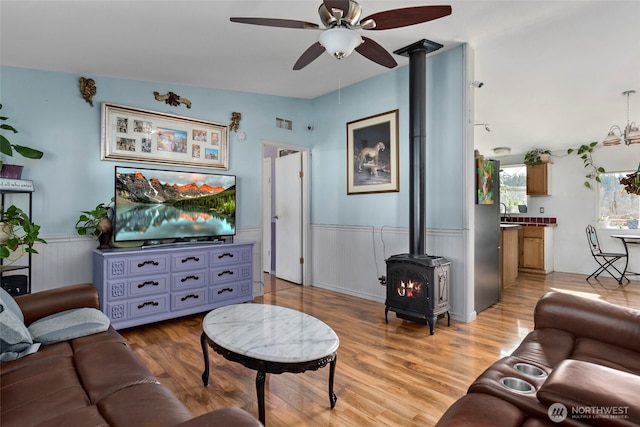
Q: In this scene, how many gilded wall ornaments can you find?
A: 3